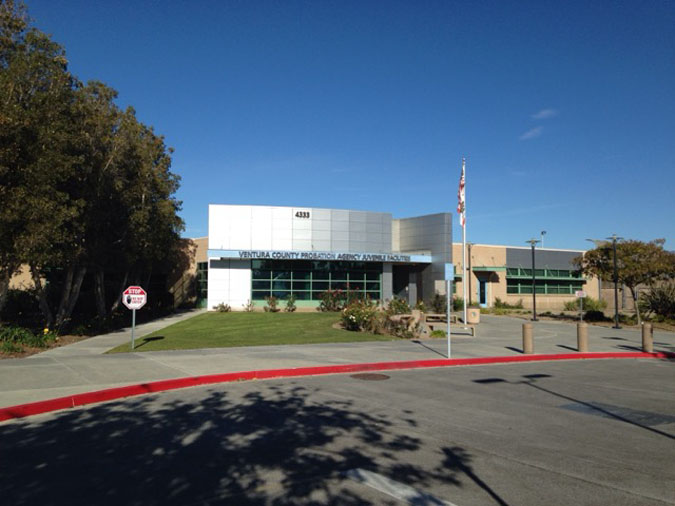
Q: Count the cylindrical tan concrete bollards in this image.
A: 3